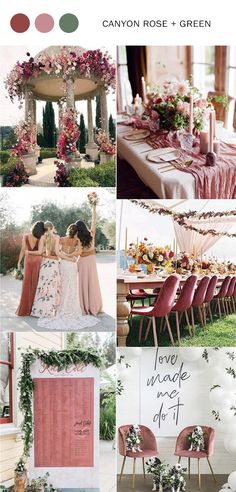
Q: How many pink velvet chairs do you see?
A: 2